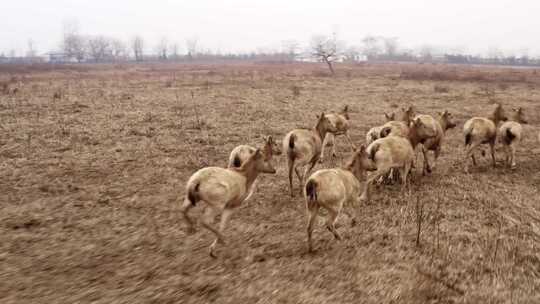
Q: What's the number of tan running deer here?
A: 11